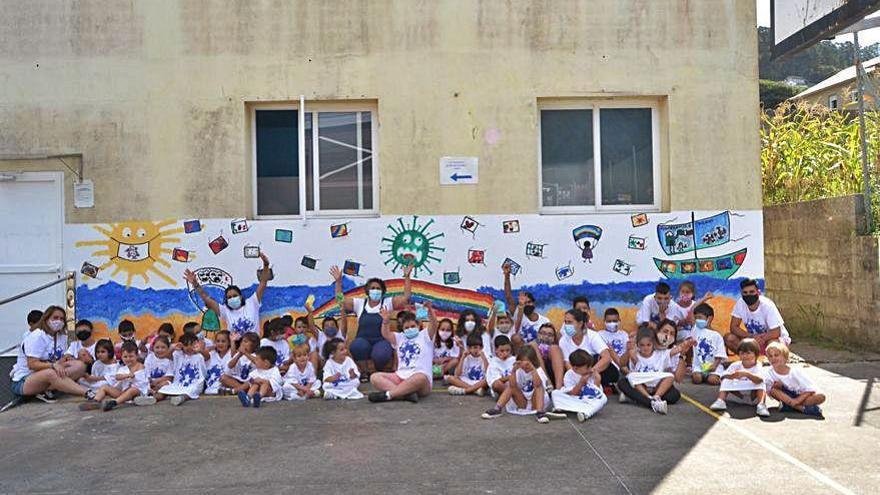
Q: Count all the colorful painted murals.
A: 1